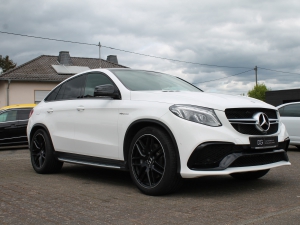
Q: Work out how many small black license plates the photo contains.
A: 1